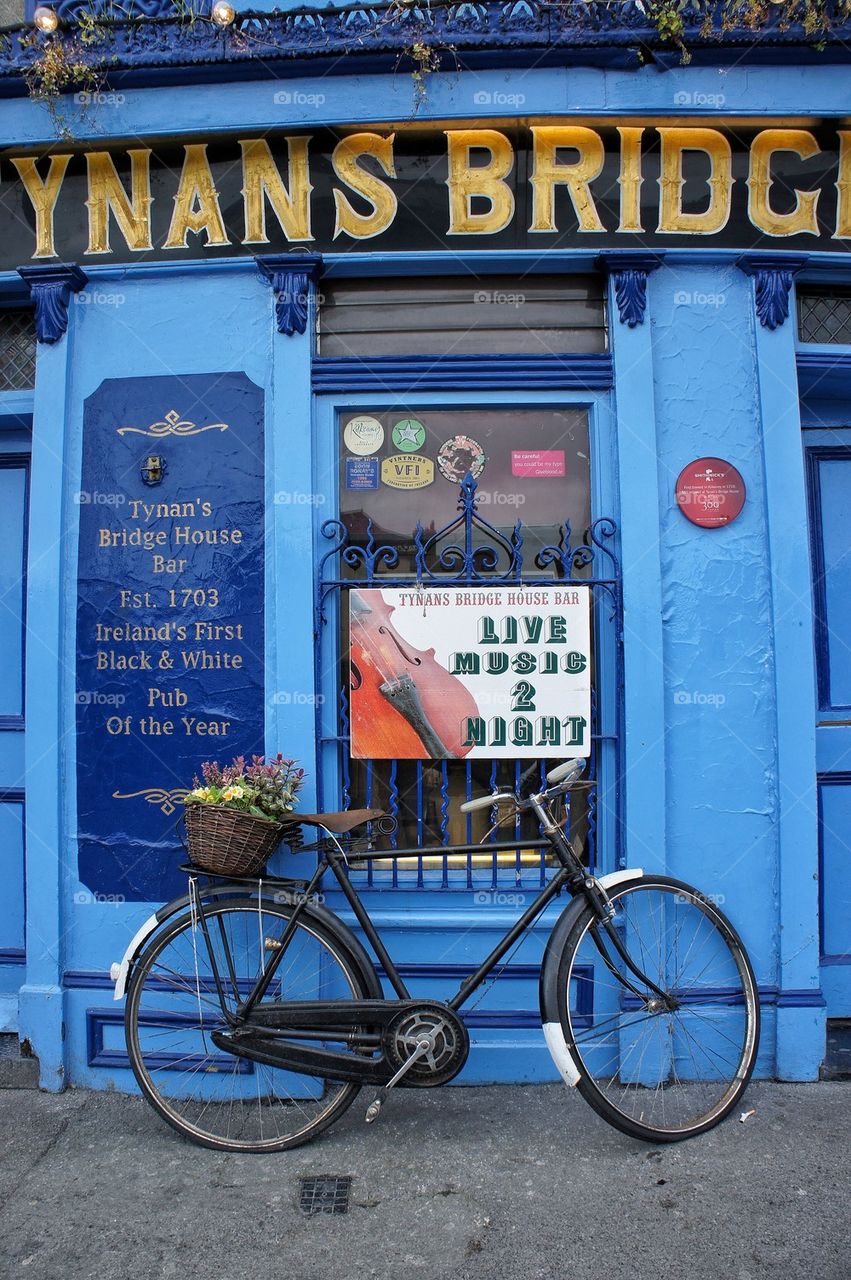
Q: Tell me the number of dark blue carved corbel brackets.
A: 4